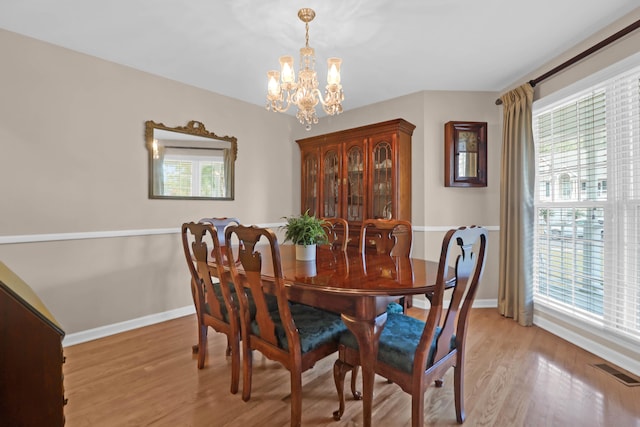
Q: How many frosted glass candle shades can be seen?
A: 3